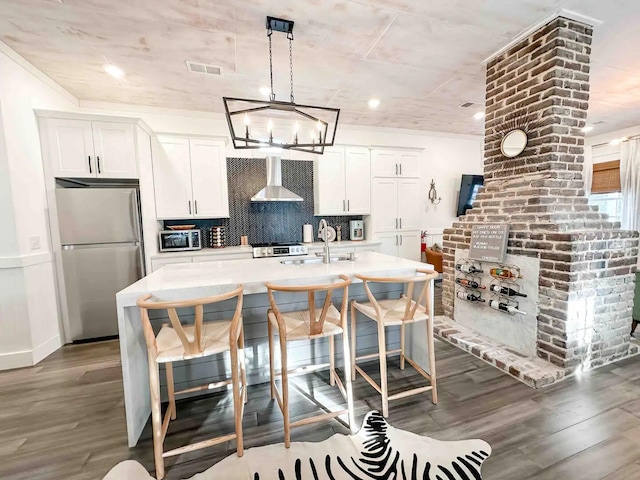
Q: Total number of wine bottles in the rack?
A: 6